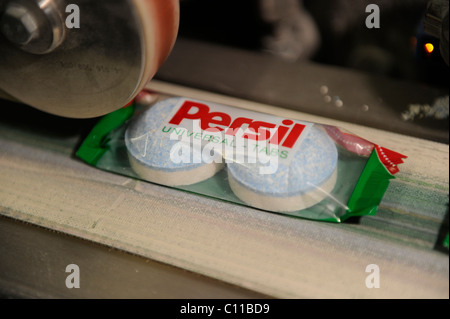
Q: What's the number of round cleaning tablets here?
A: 2